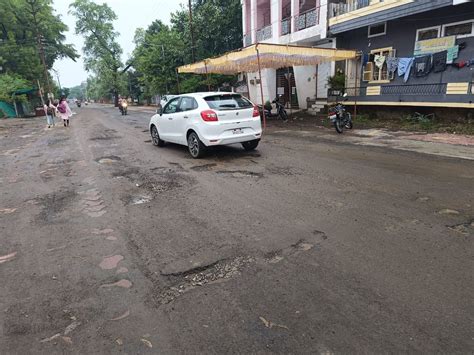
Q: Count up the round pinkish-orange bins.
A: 0